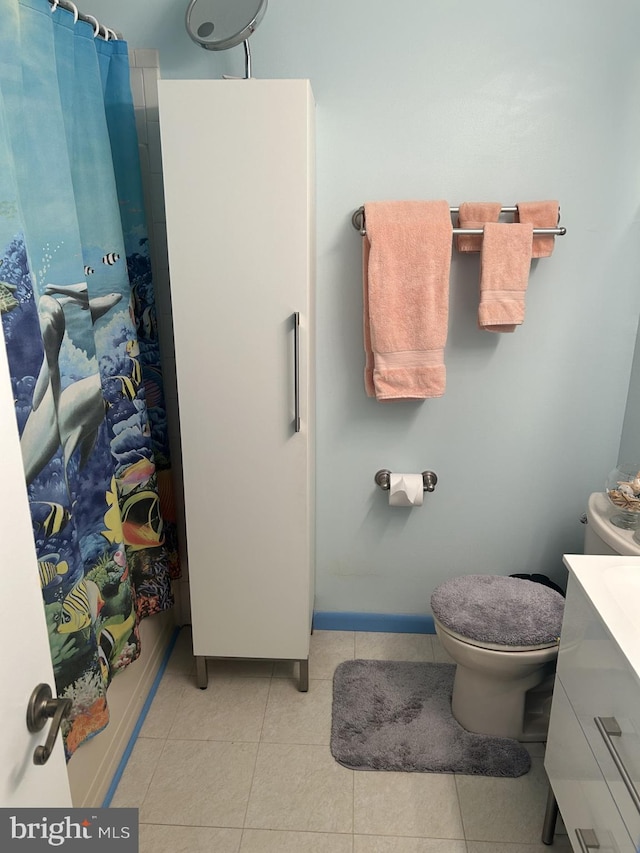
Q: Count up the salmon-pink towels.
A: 4